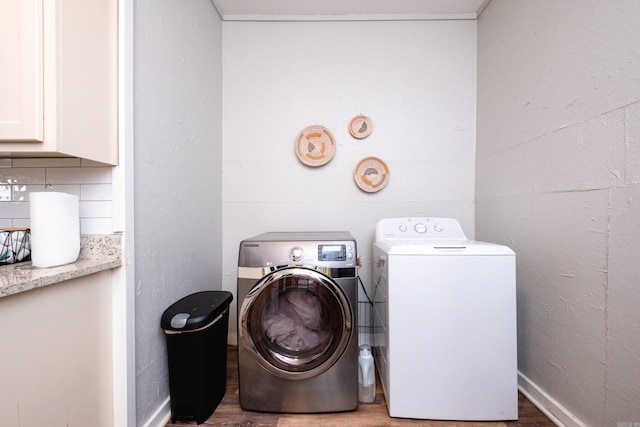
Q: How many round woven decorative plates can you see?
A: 3